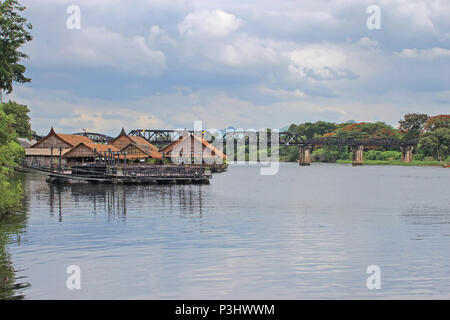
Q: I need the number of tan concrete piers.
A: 3